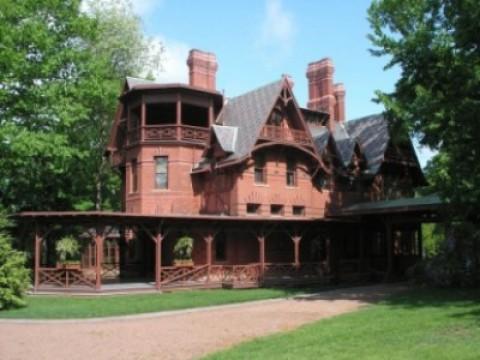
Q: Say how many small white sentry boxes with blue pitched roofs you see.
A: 0